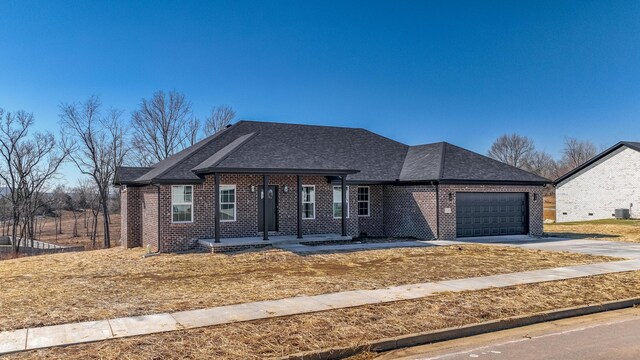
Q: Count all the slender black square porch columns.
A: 4